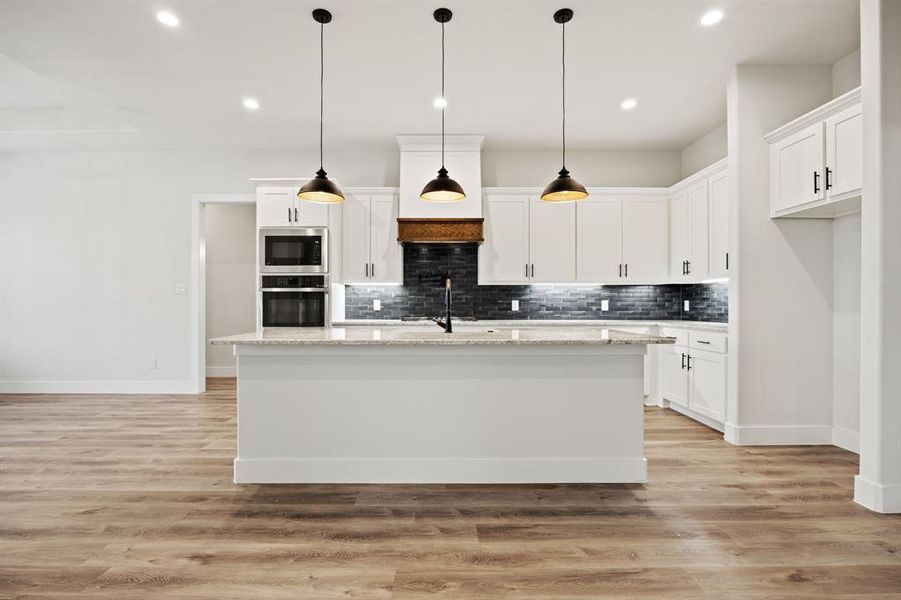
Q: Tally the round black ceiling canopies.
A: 3